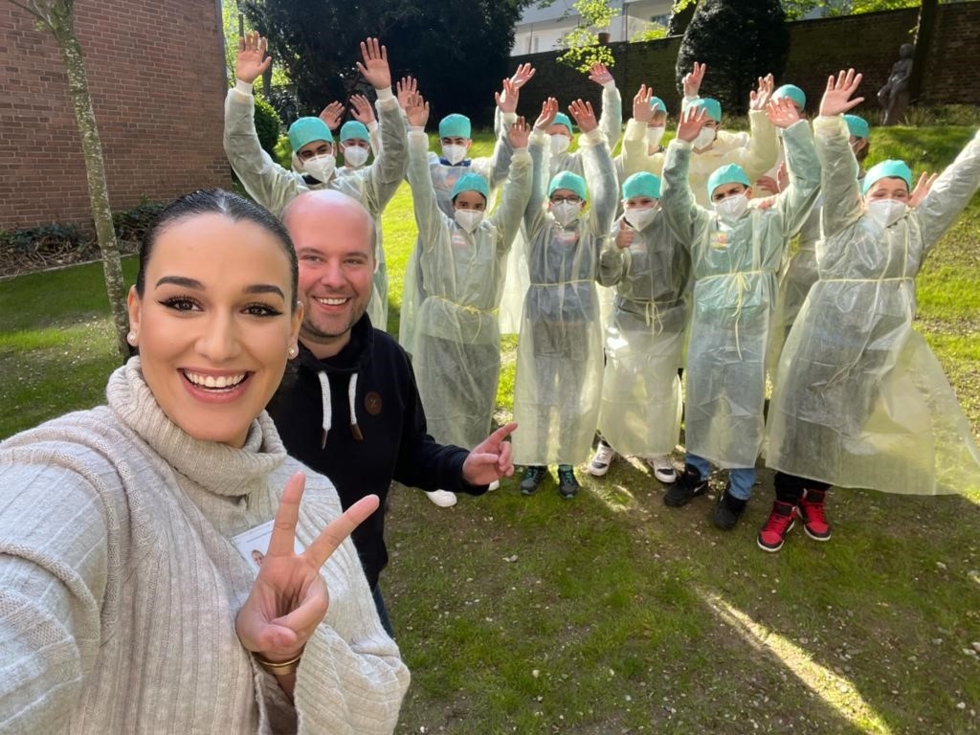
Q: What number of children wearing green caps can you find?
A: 13